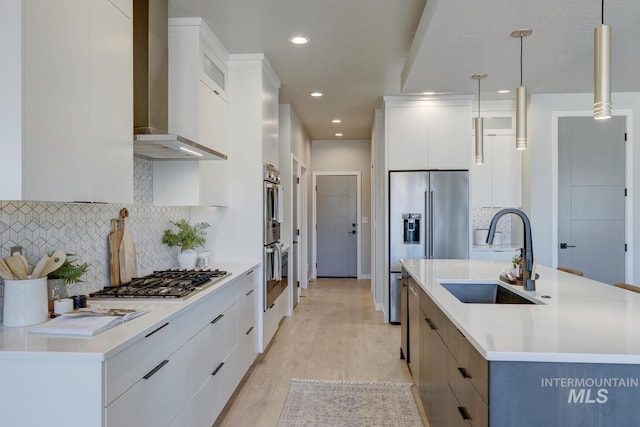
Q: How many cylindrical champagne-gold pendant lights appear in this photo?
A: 3